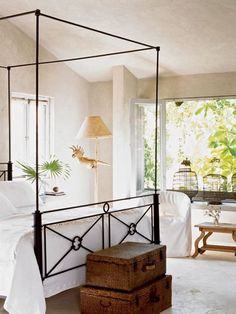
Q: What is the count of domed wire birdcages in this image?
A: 3